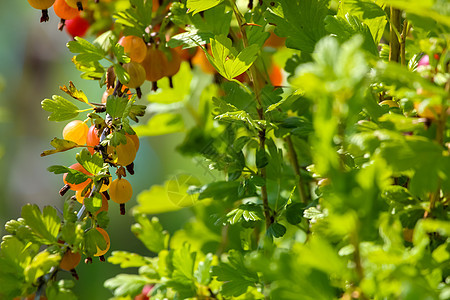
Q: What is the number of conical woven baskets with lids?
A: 0